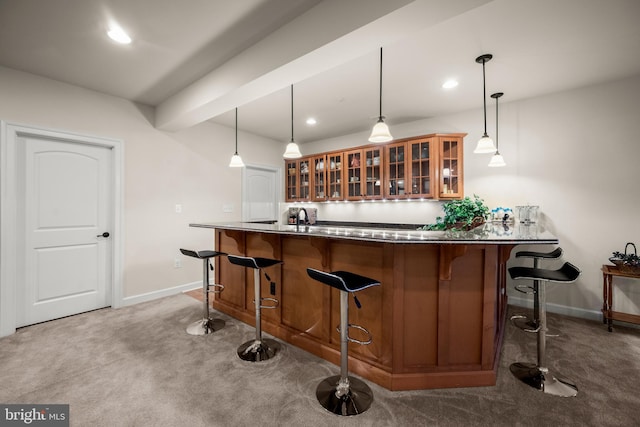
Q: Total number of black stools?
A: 5